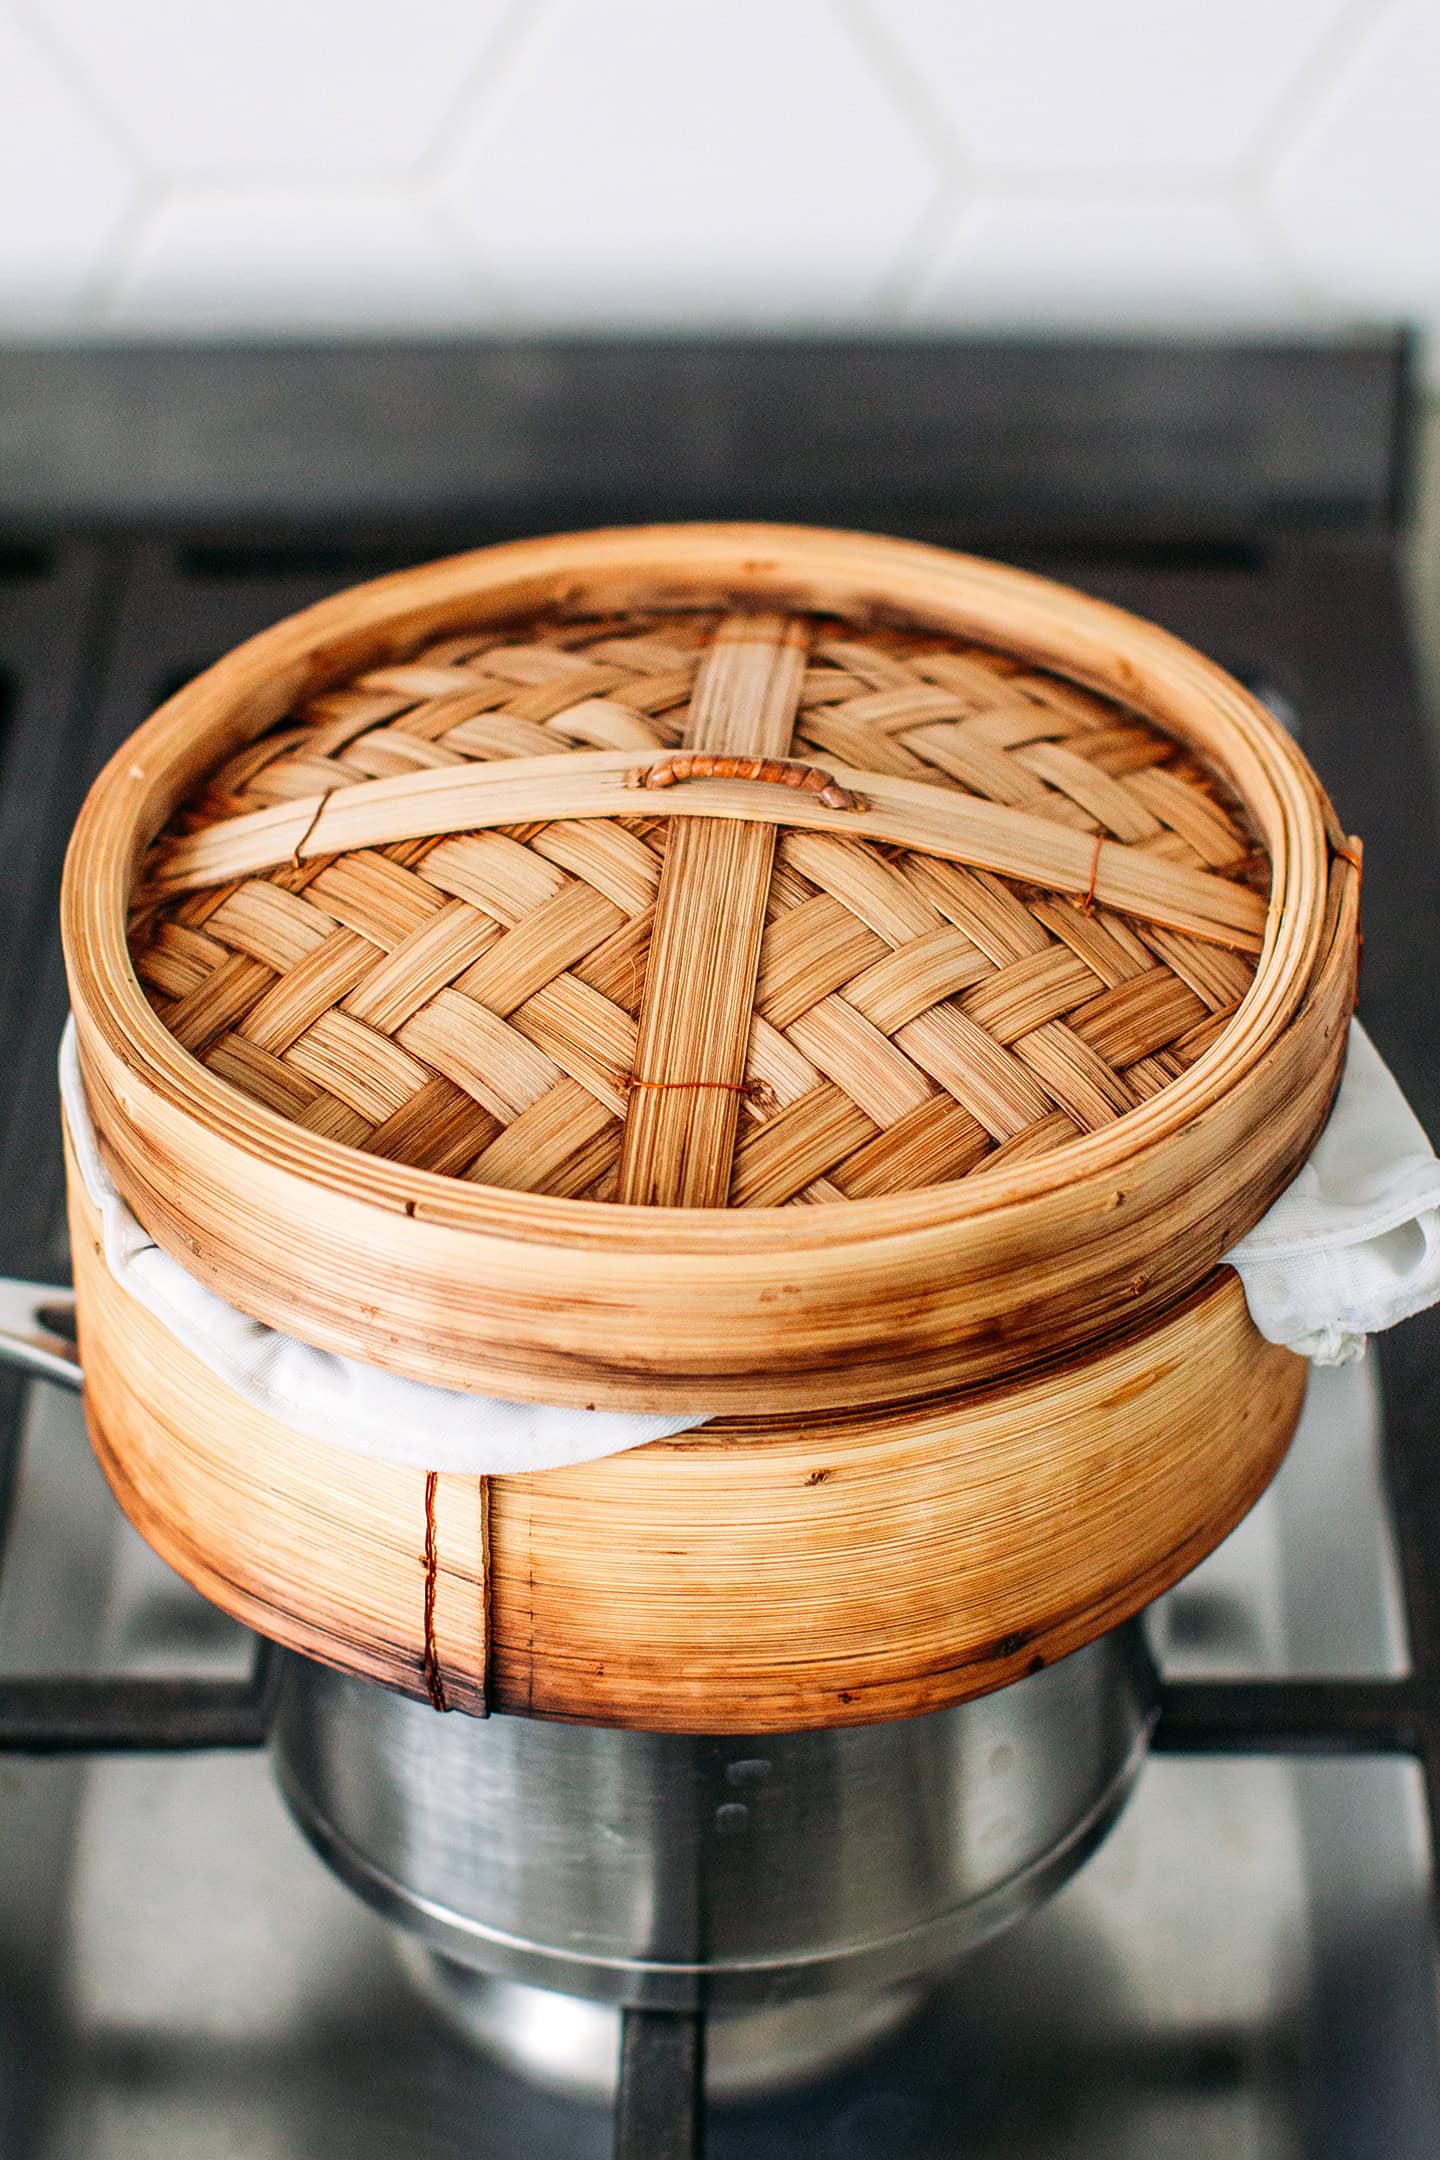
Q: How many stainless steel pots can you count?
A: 1